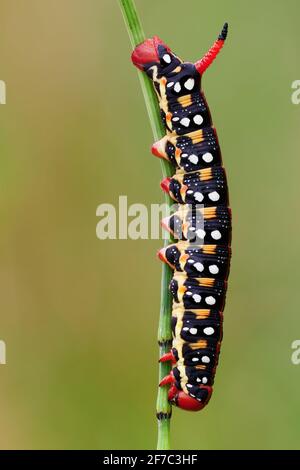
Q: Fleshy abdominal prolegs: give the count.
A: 4